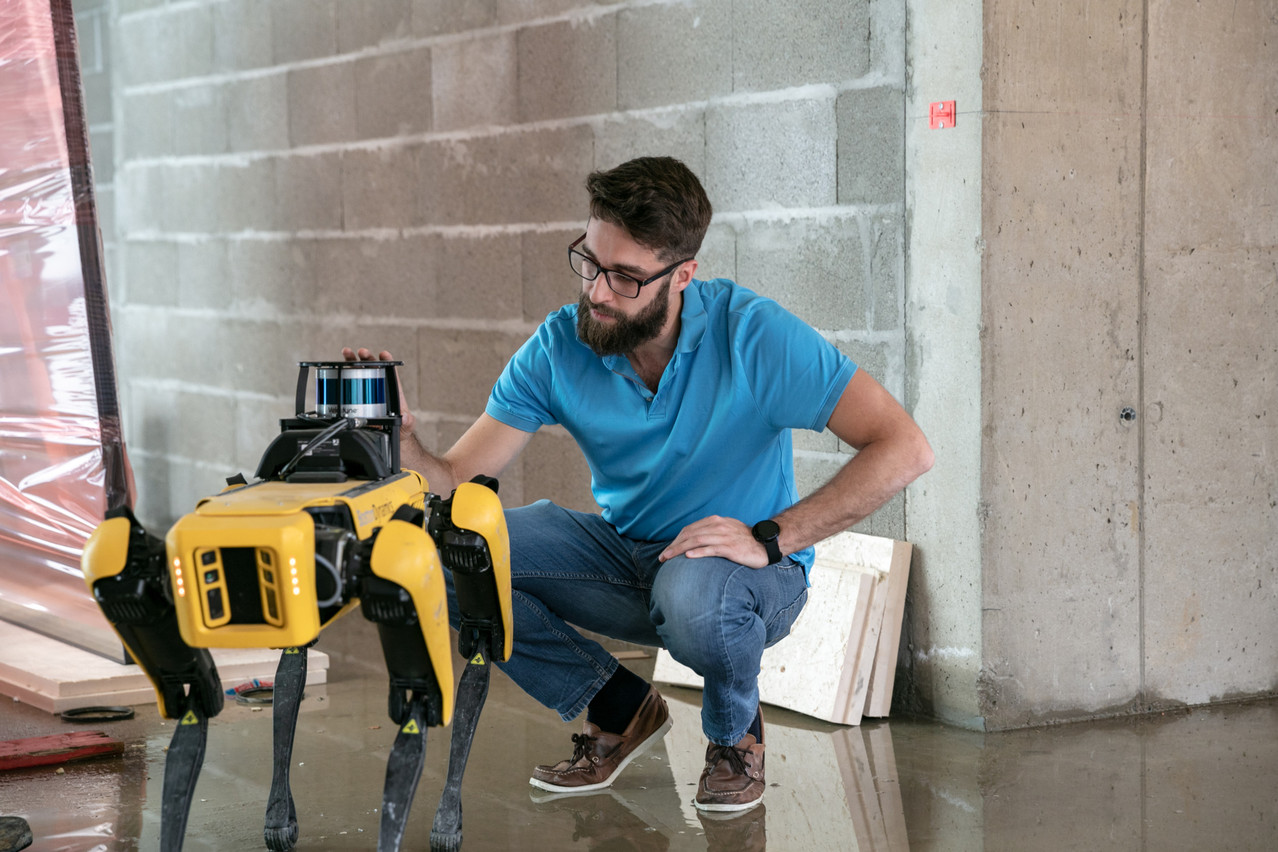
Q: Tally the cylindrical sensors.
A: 1